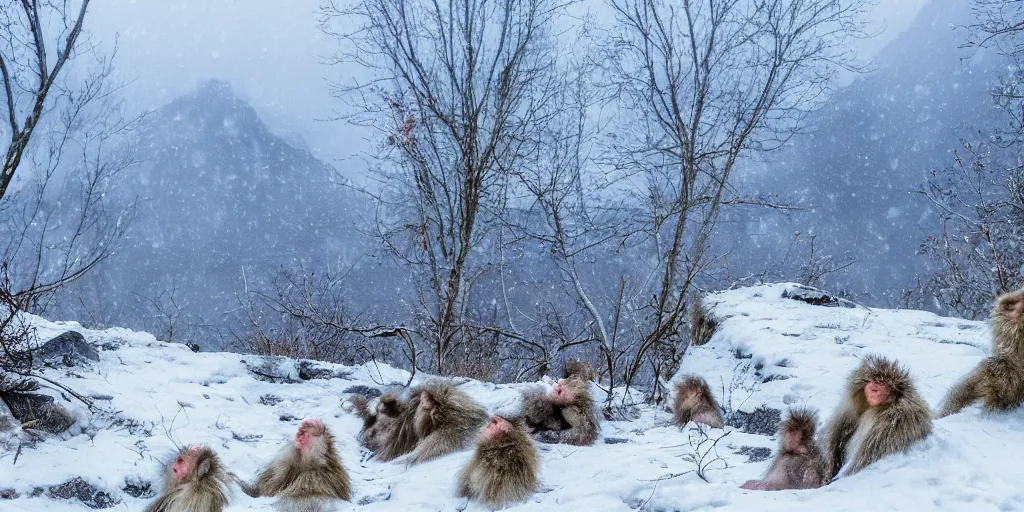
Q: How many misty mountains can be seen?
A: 2